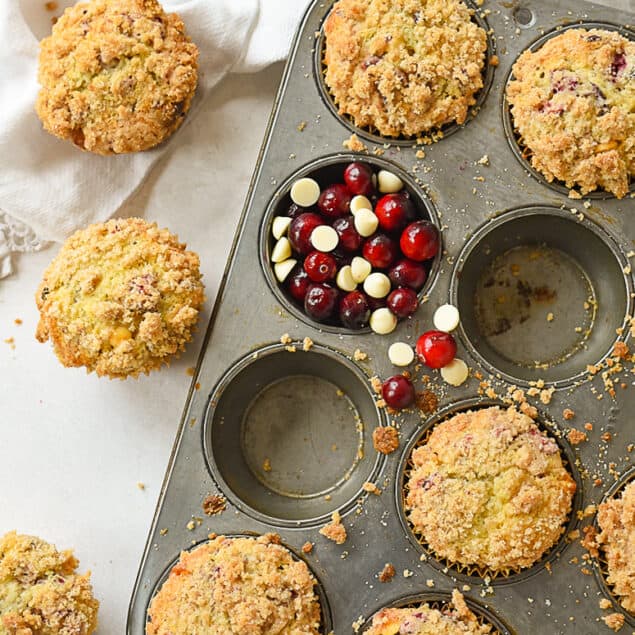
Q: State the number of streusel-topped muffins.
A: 9